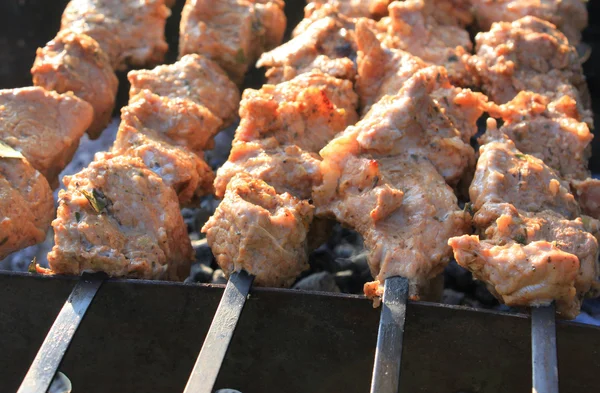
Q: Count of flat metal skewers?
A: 4